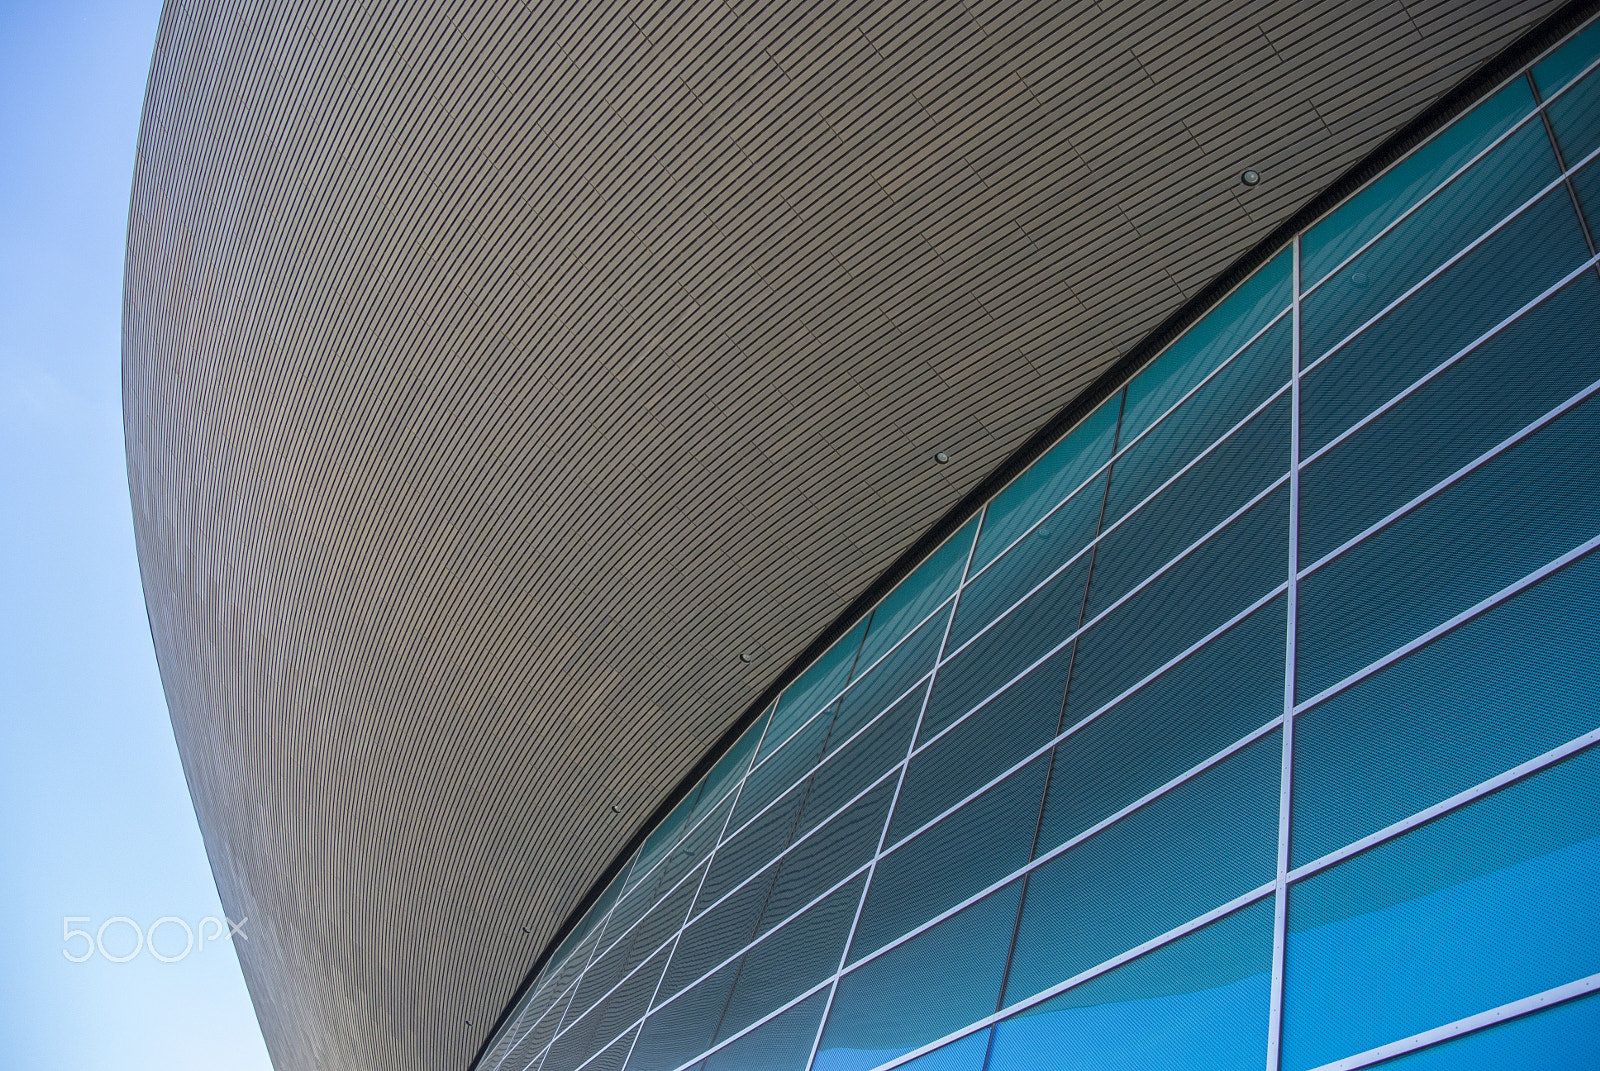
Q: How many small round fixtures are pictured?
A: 6